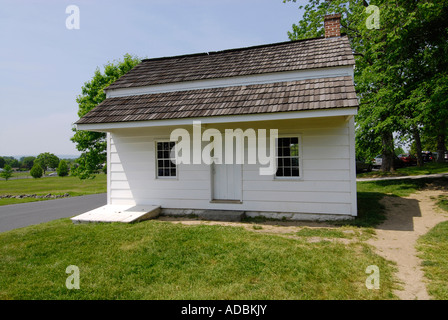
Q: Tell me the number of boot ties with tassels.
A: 0